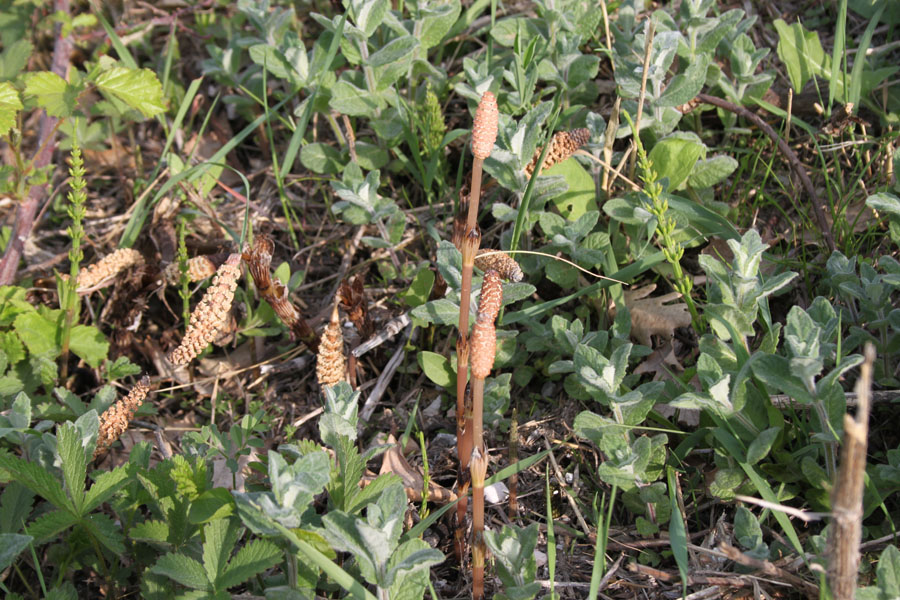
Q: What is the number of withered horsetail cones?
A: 7